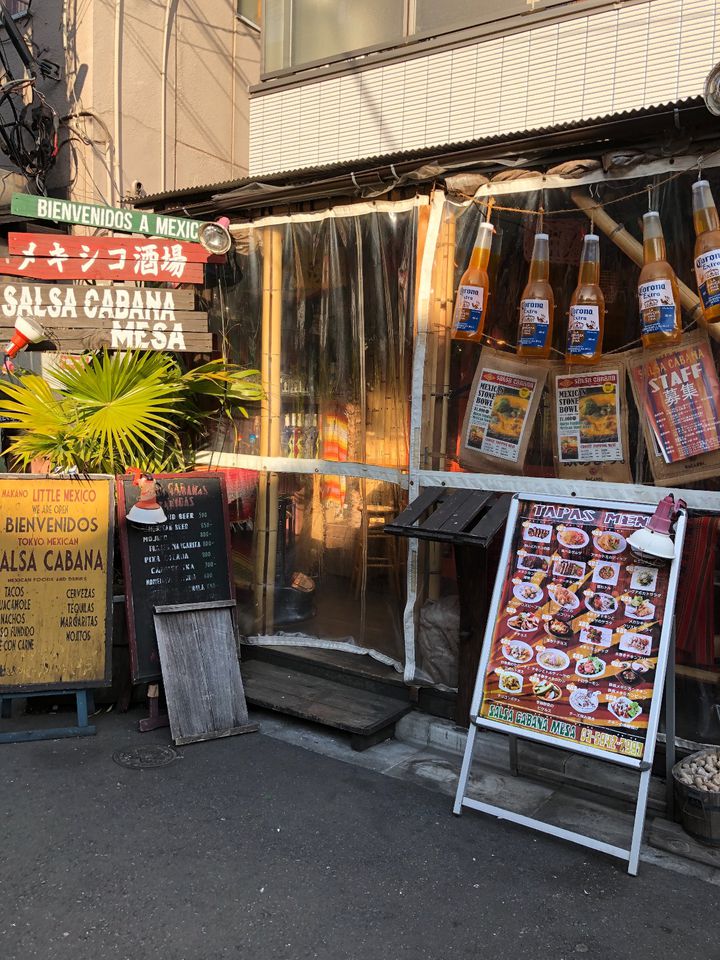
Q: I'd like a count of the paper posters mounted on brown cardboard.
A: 3